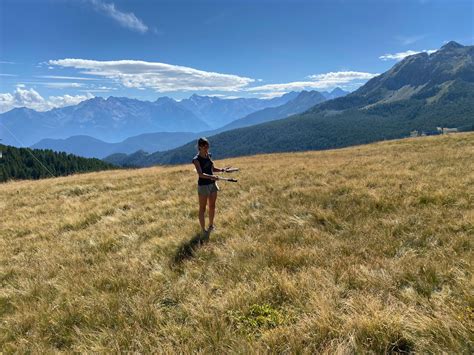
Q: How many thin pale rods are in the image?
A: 2